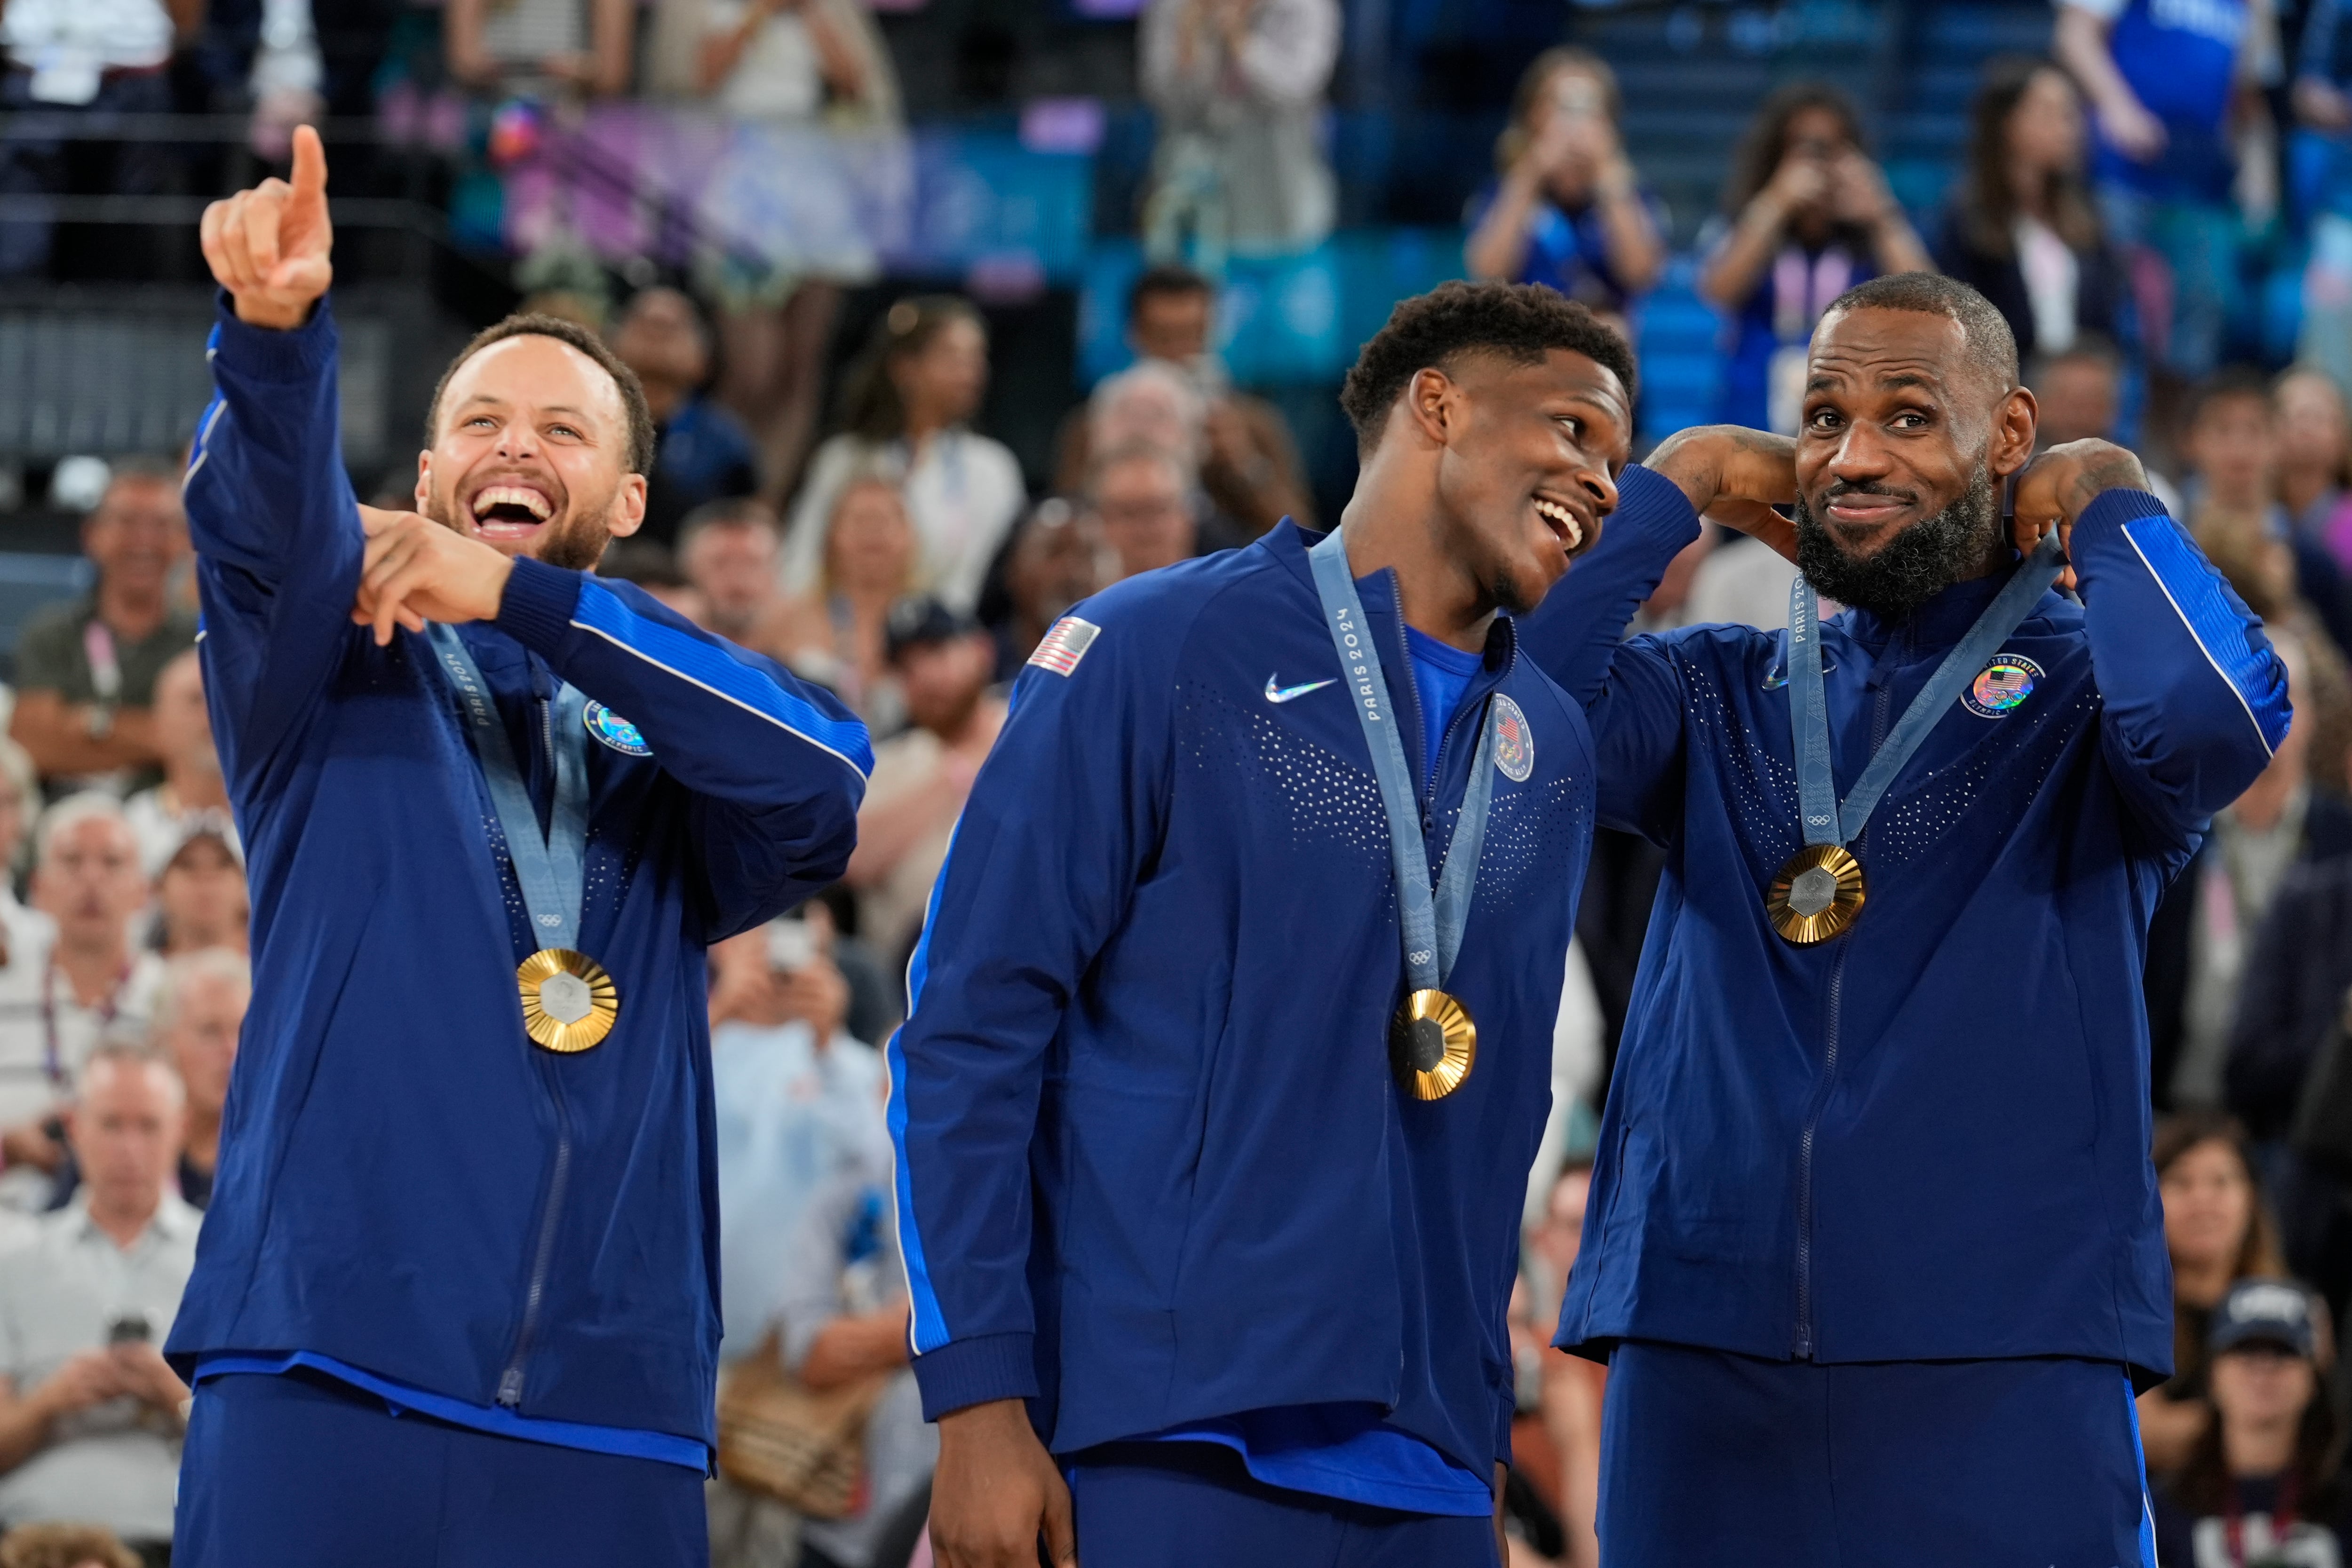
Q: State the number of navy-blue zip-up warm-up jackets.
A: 3